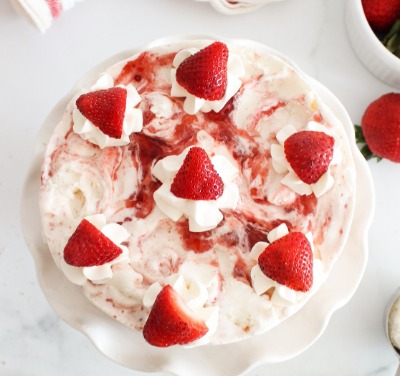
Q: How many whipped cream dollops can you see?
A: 7